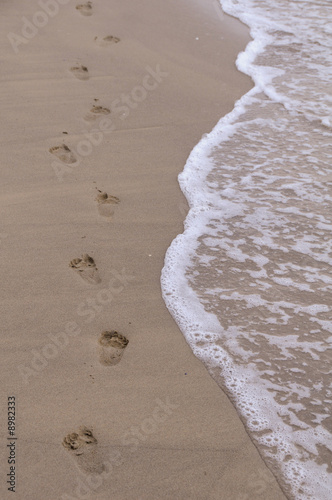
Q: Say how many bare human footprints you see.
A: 9